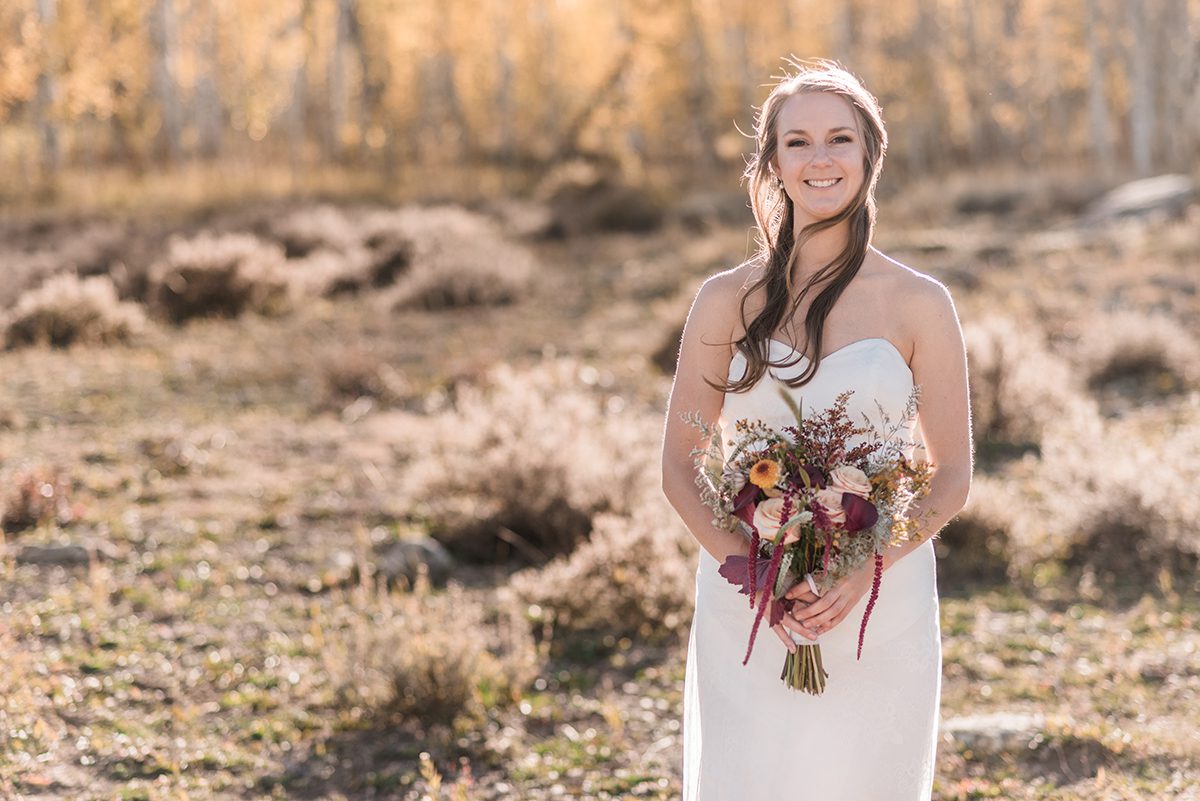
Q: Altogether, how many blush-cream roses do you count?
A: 3